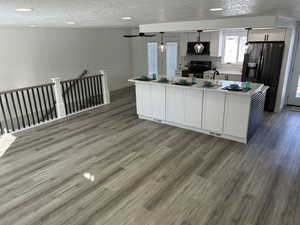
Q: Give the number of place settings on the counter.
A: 5